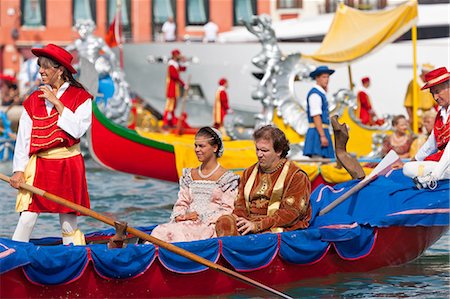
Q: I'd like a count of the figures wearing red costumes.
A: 5